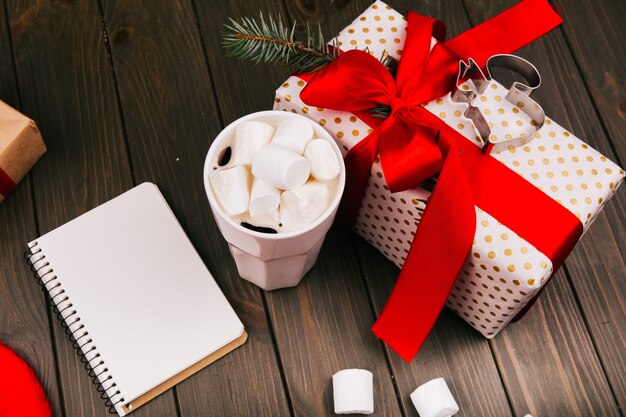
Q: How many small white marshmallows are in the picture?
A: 9